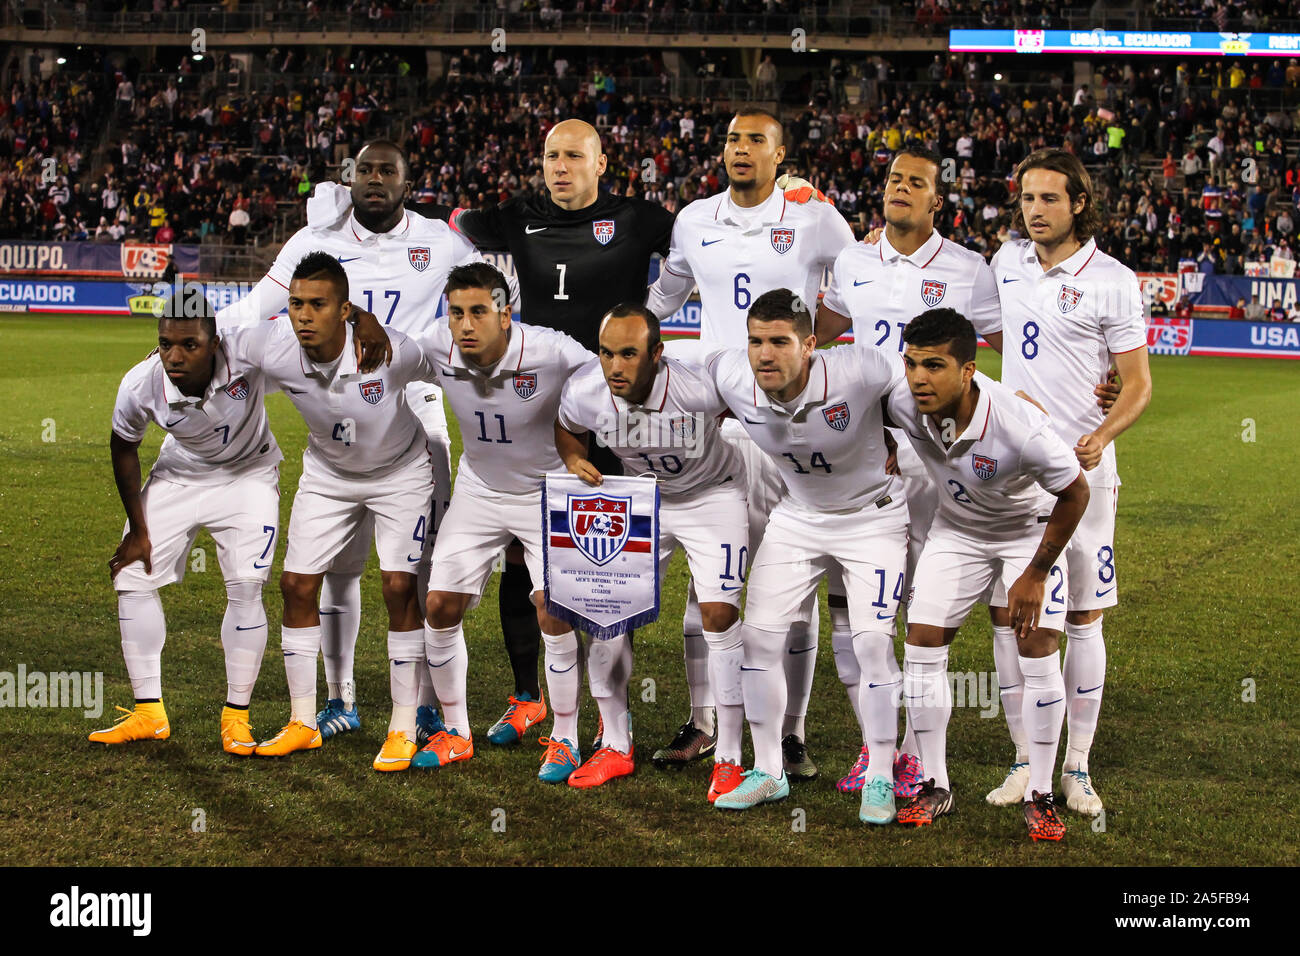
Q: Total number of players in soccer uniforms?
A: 11